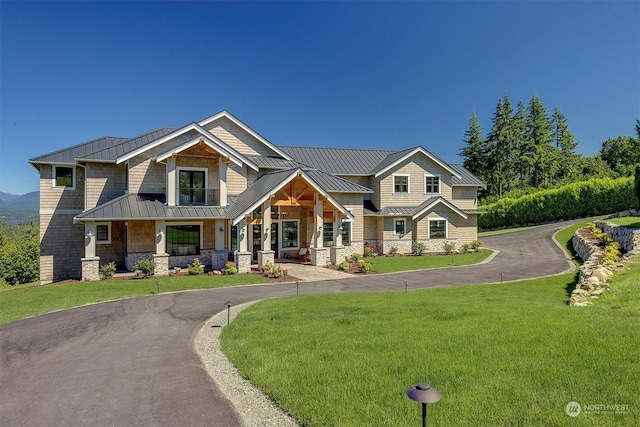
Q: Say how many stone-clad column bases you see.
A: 7